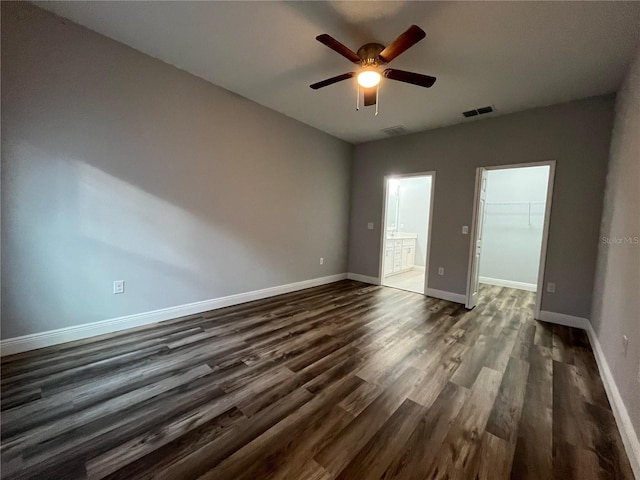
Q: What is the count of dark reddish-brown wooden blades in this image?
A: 5